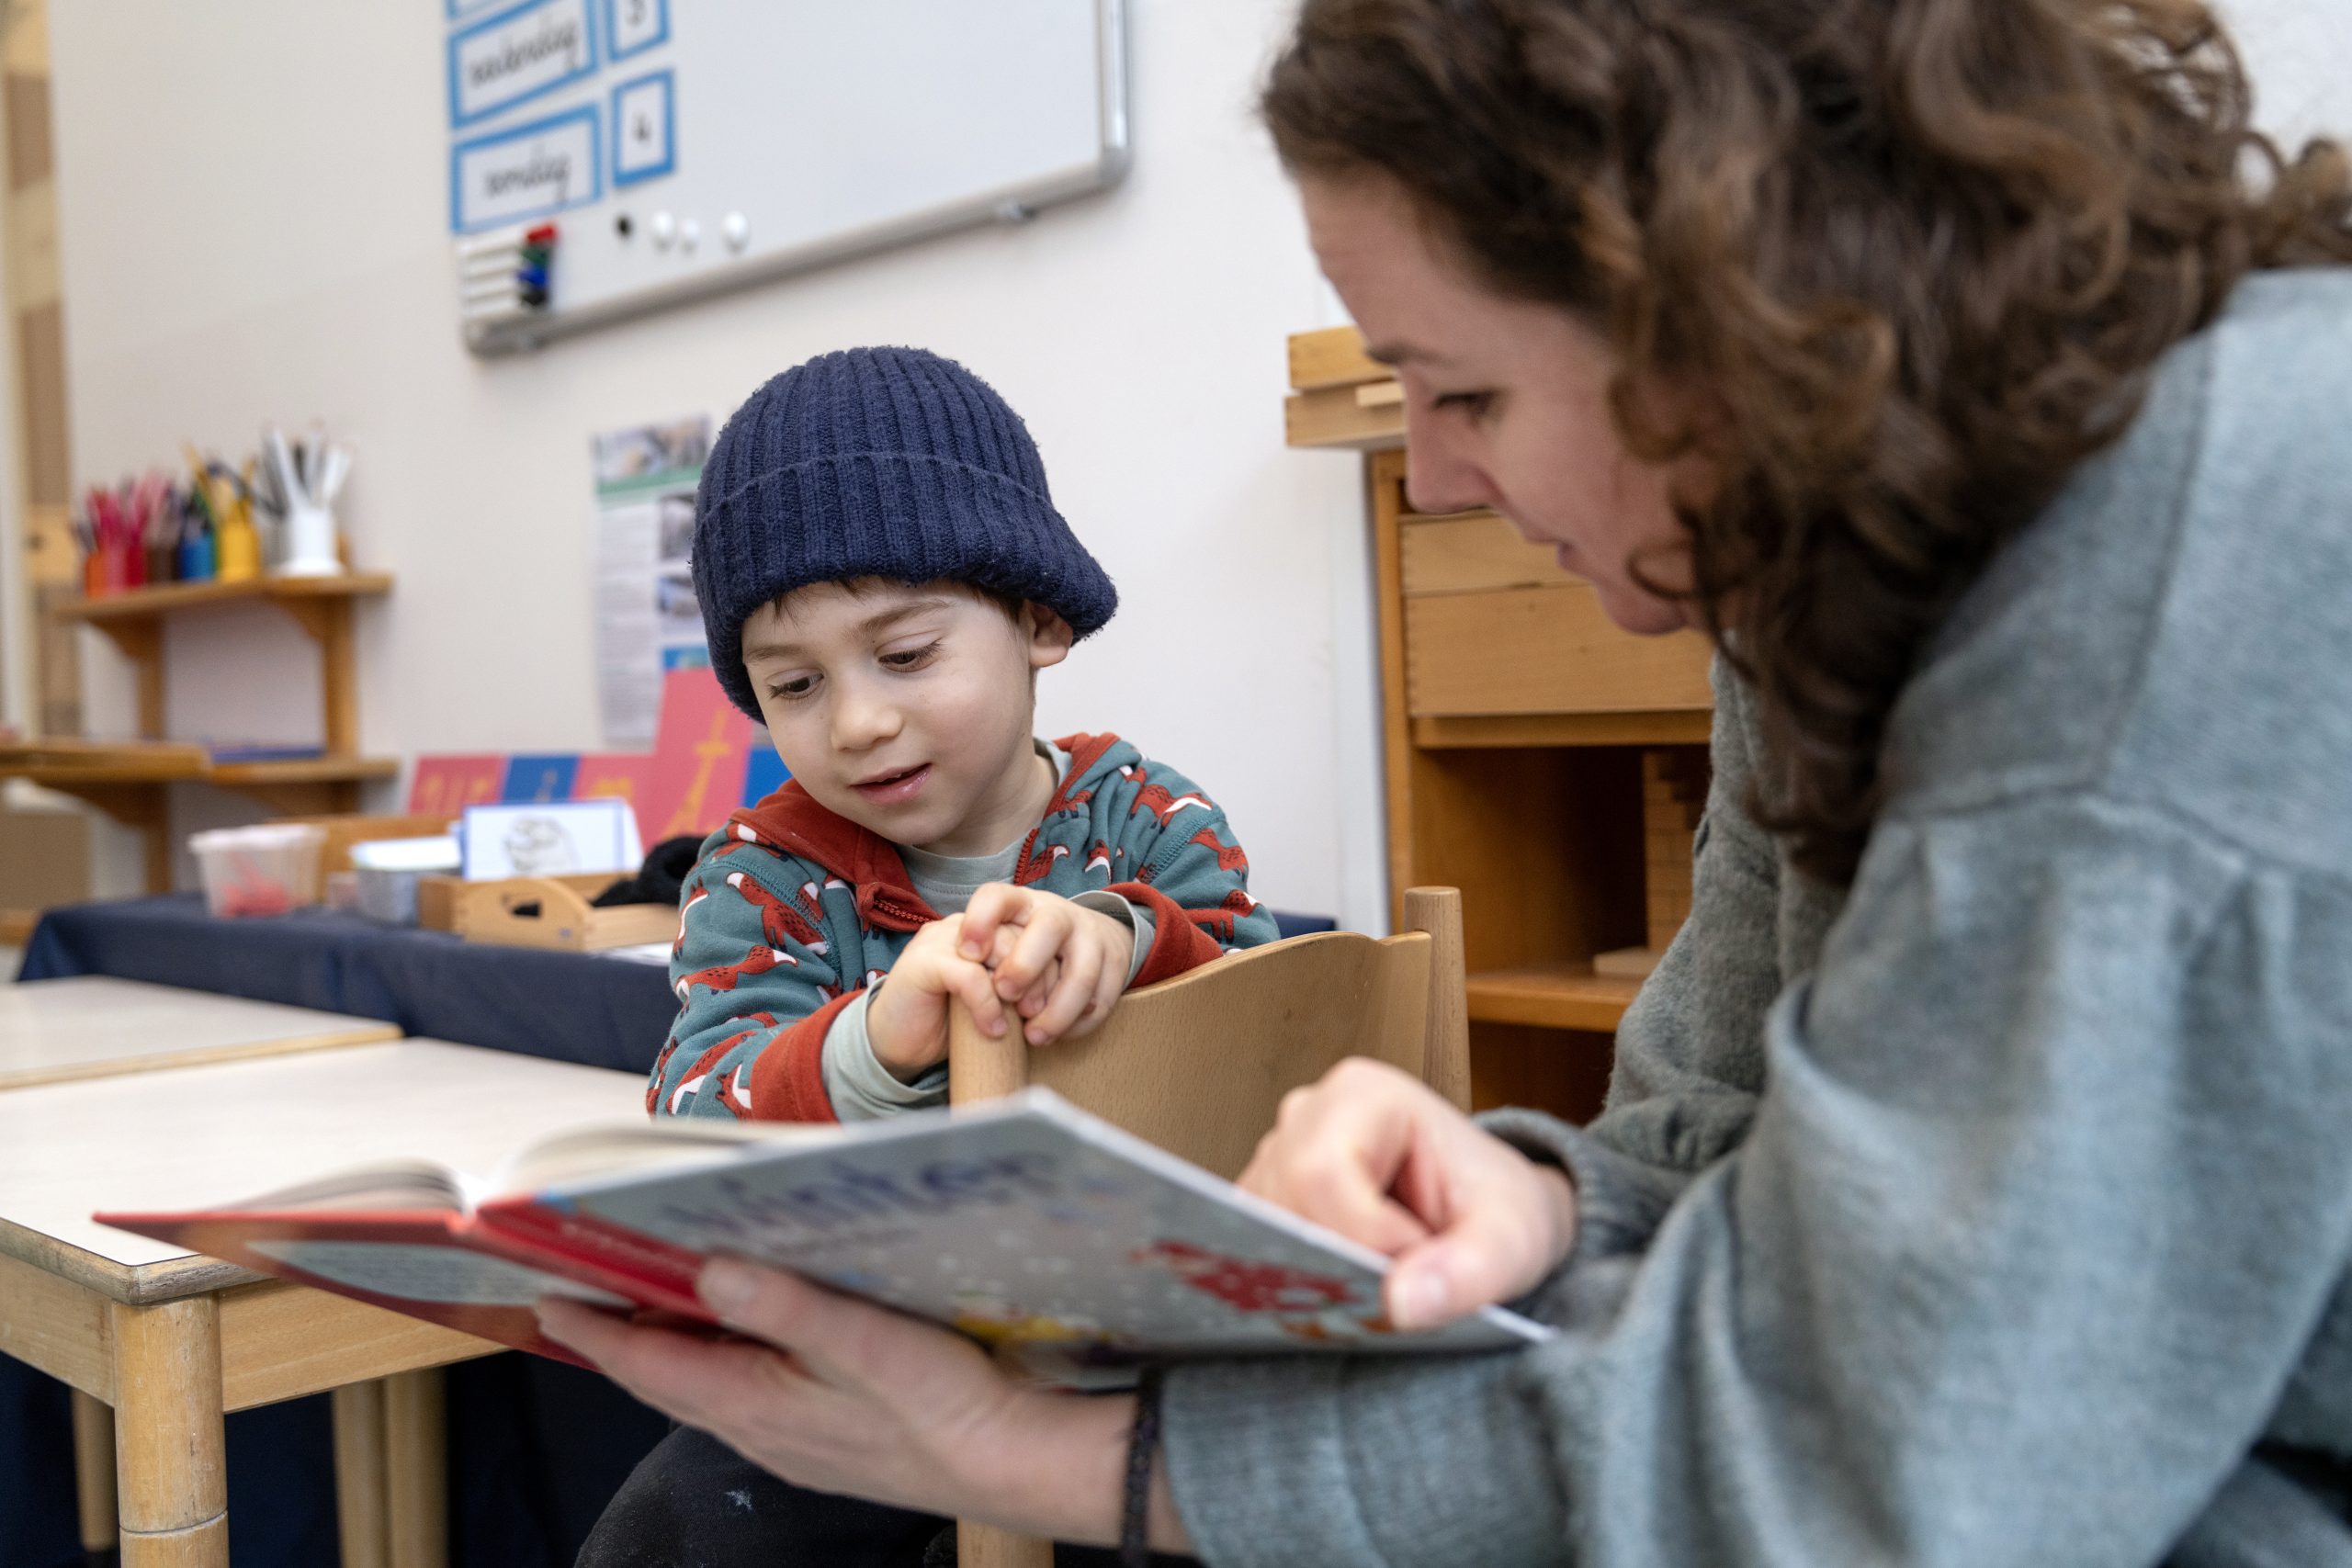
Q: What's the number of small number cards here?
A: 2